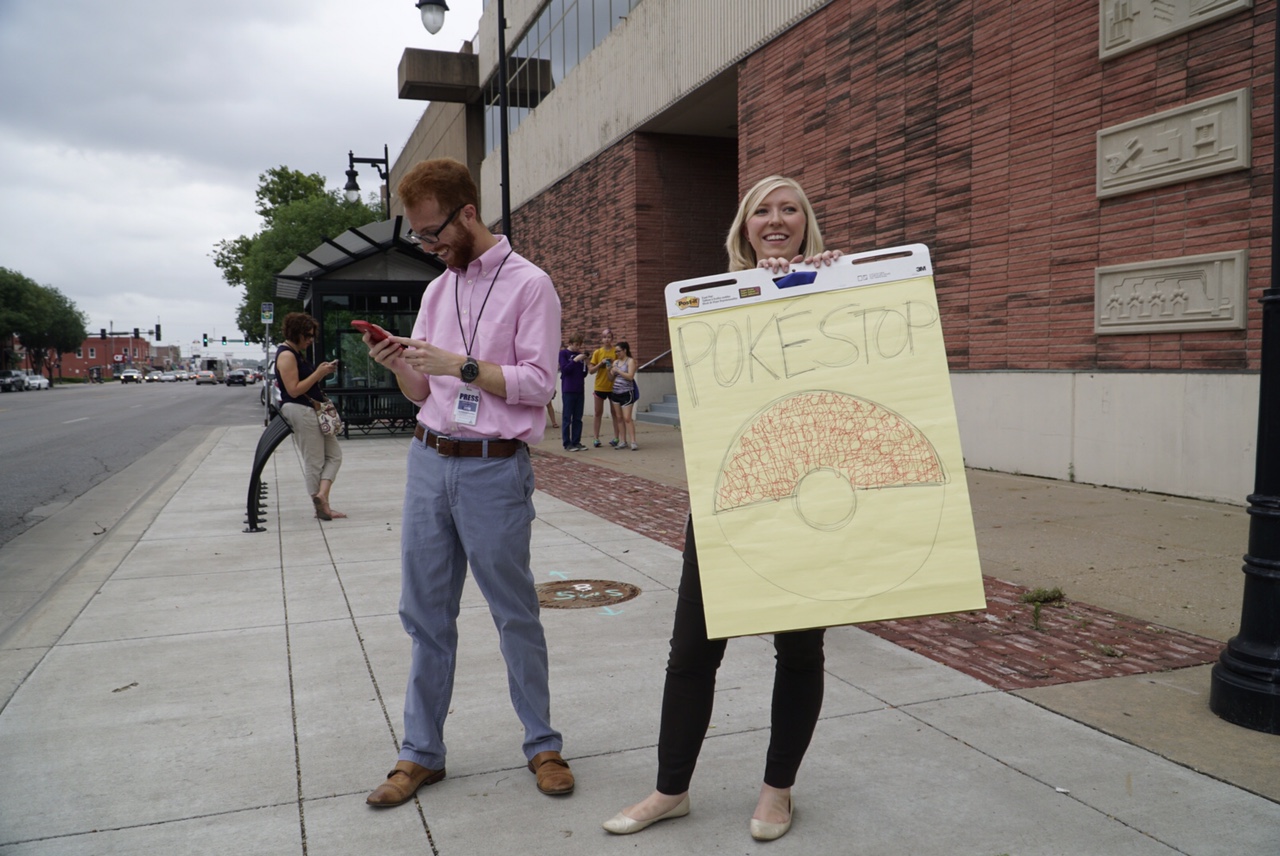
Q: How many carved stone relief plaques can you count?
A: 3